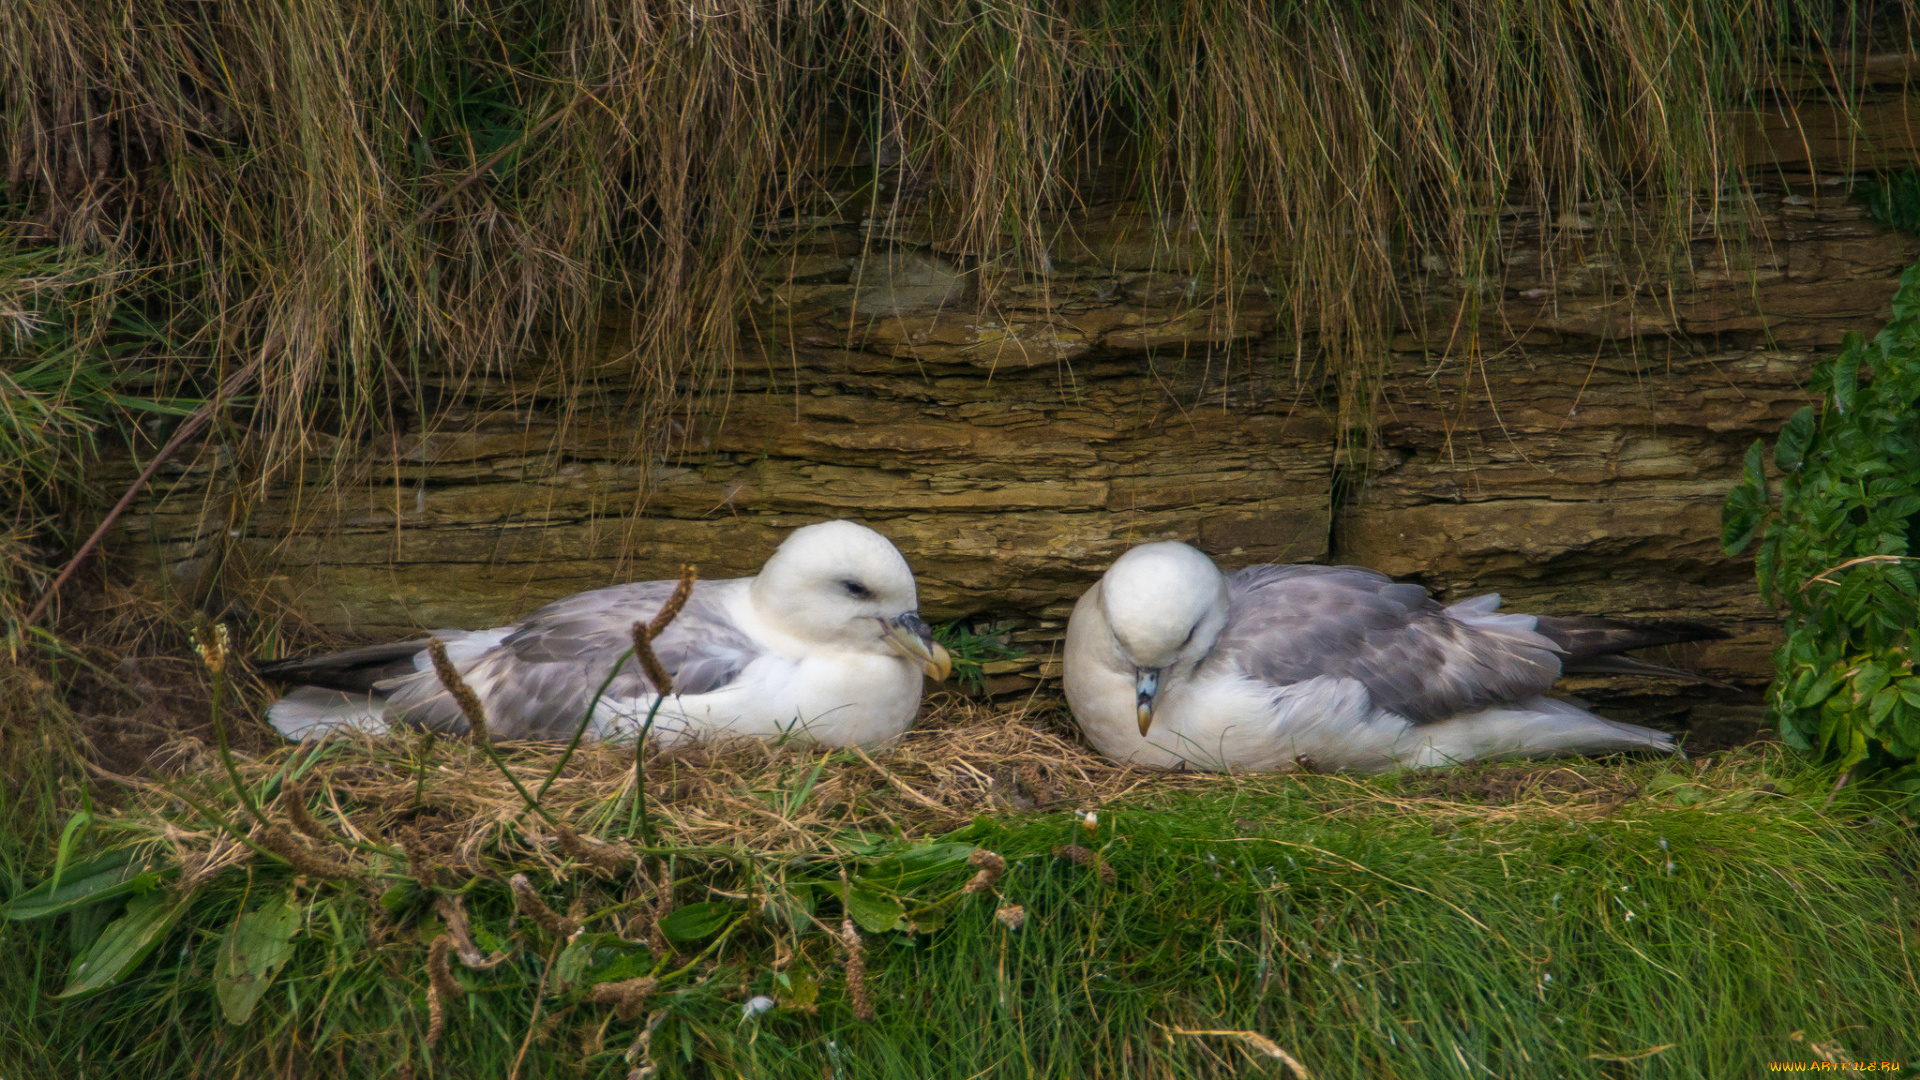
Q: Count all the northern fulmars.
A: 2